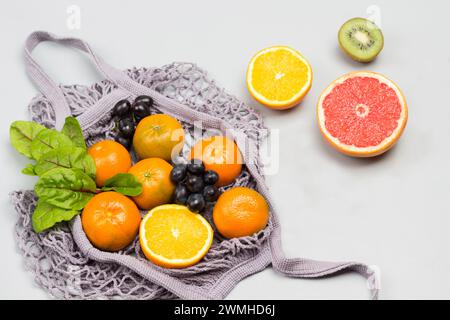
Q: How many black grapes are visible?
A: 12